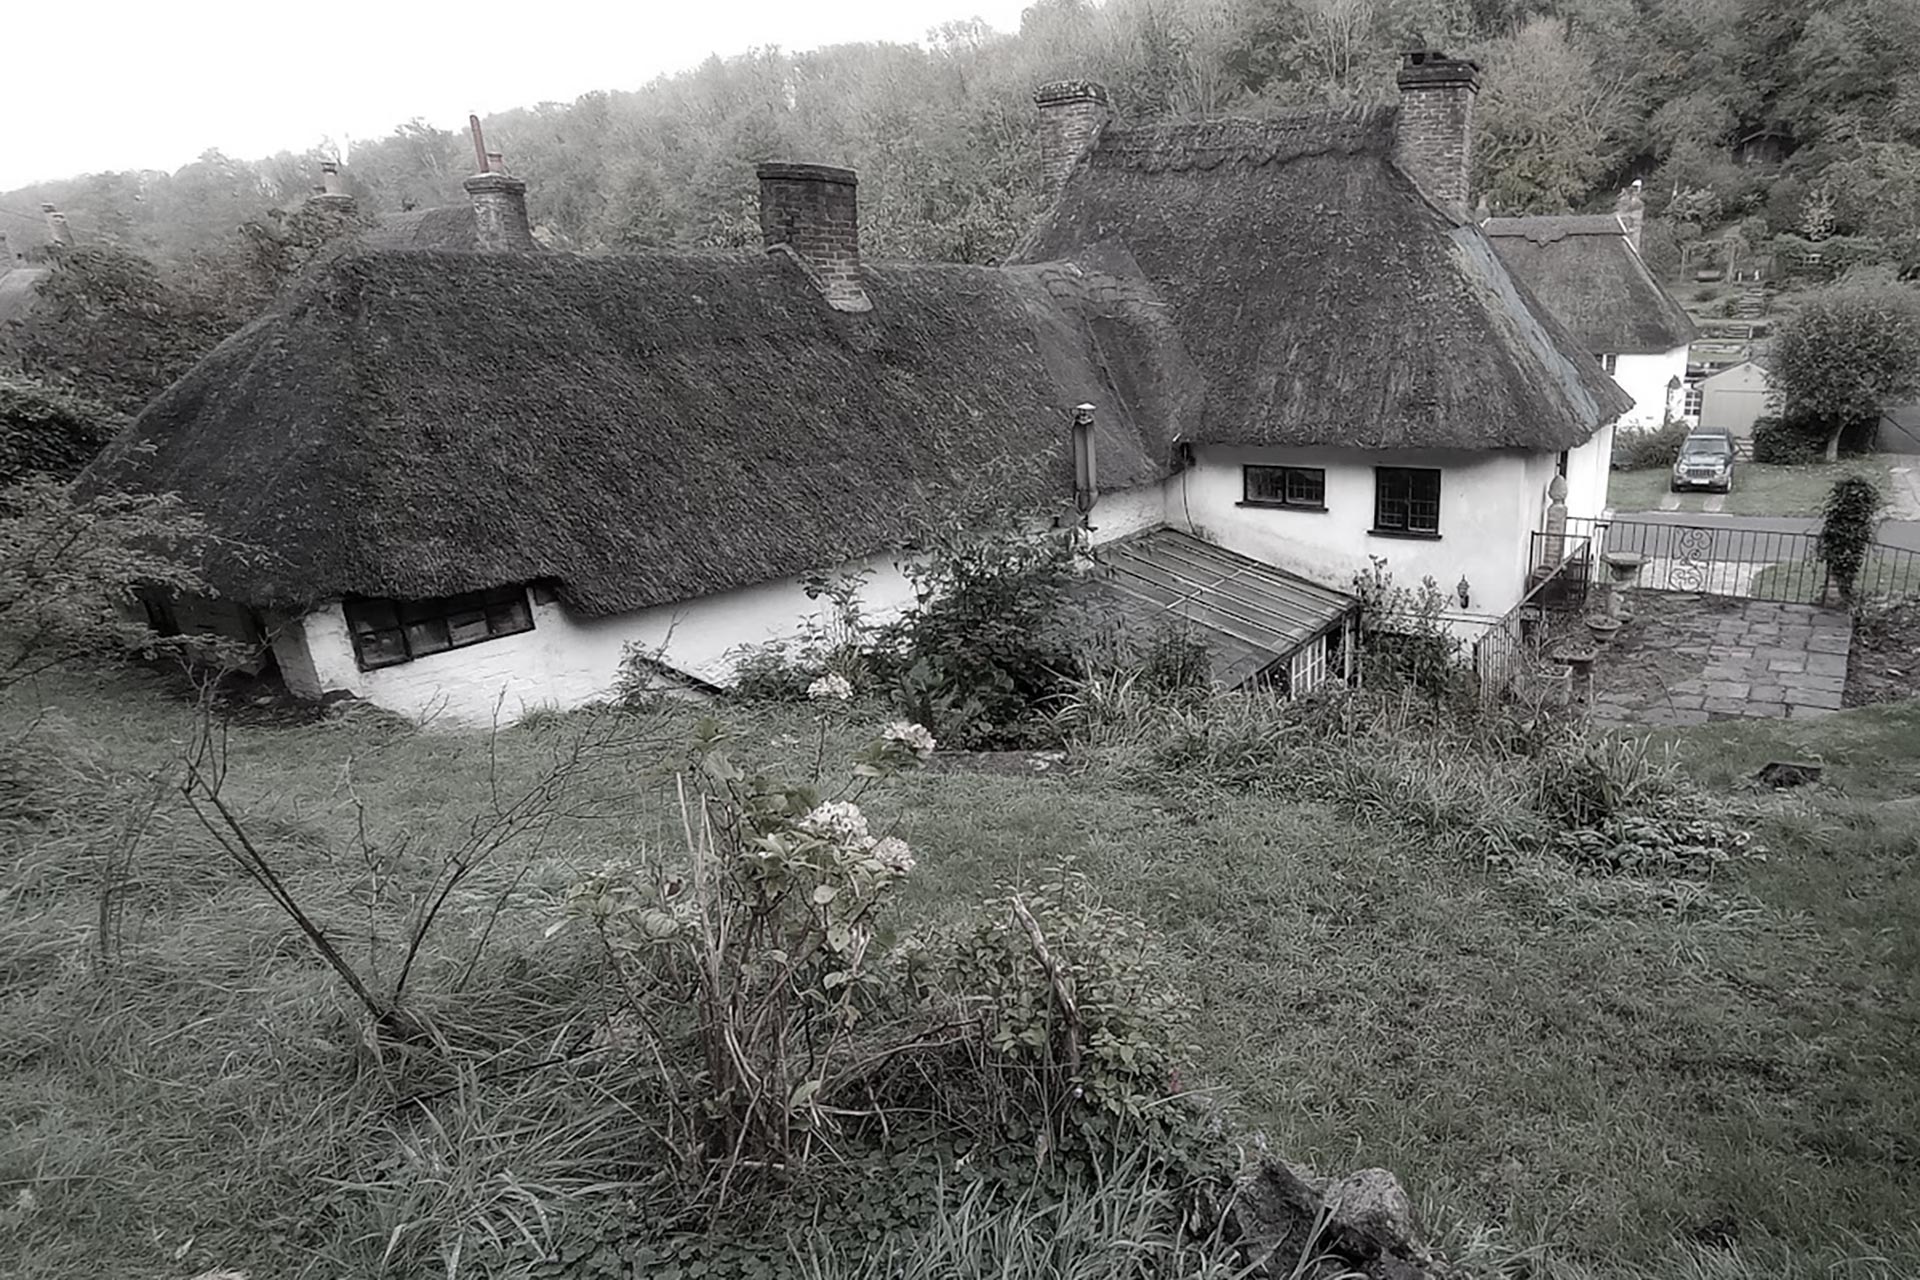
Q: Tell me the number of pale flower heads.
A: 4